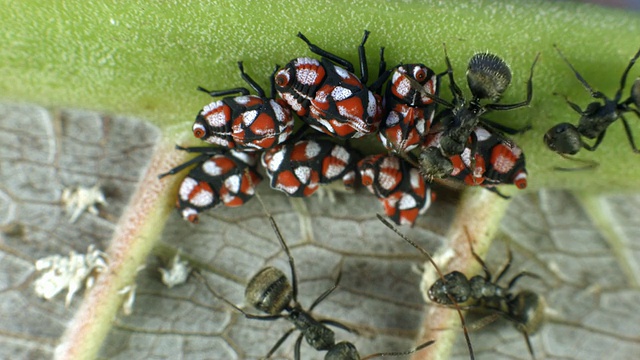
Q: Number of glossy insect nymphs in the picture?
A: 7